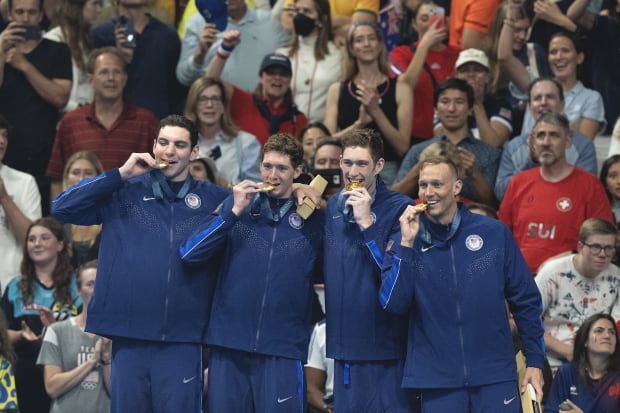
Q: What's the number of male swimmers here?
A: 4